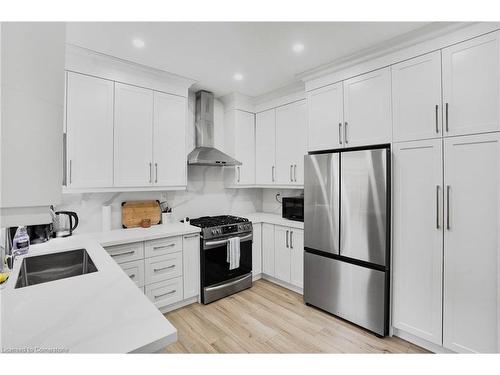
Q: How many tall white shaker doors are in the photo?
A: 2